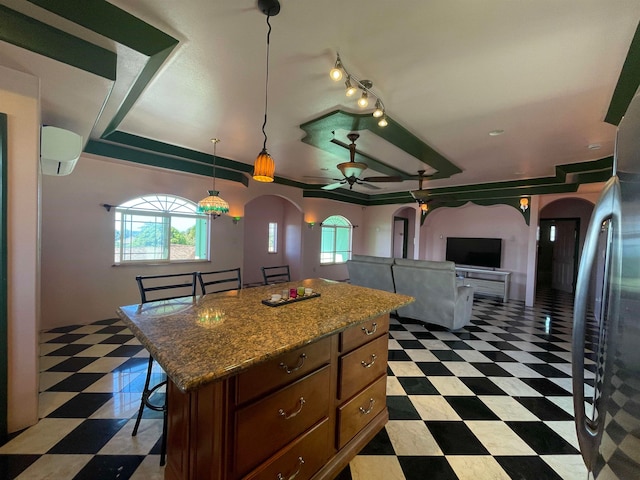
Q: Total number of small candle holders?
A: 5